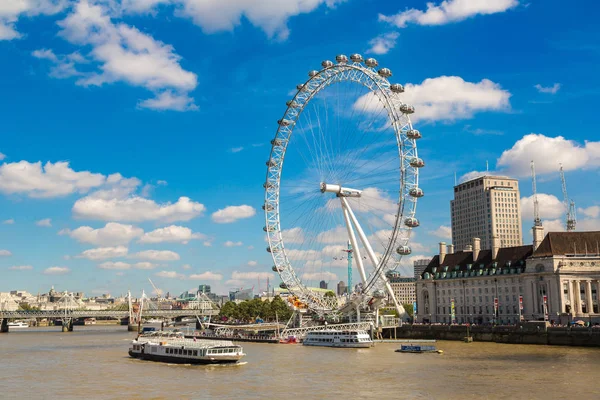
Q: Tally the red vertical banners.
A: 3